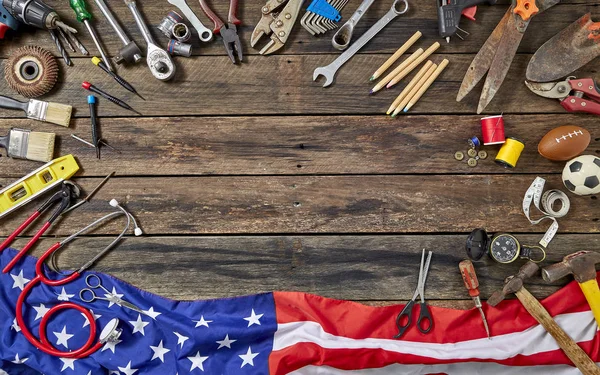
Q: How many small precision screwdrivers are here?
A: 3